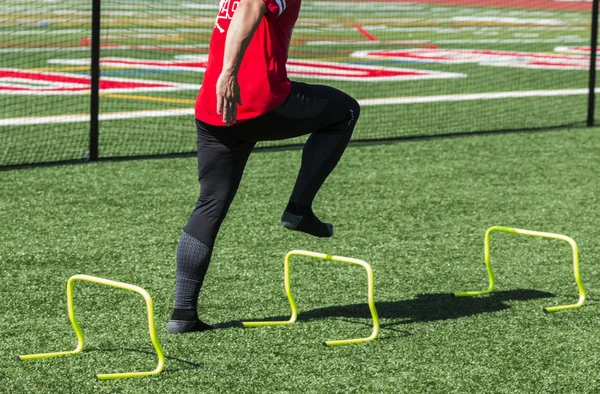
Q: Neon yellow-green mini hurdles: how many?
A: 3